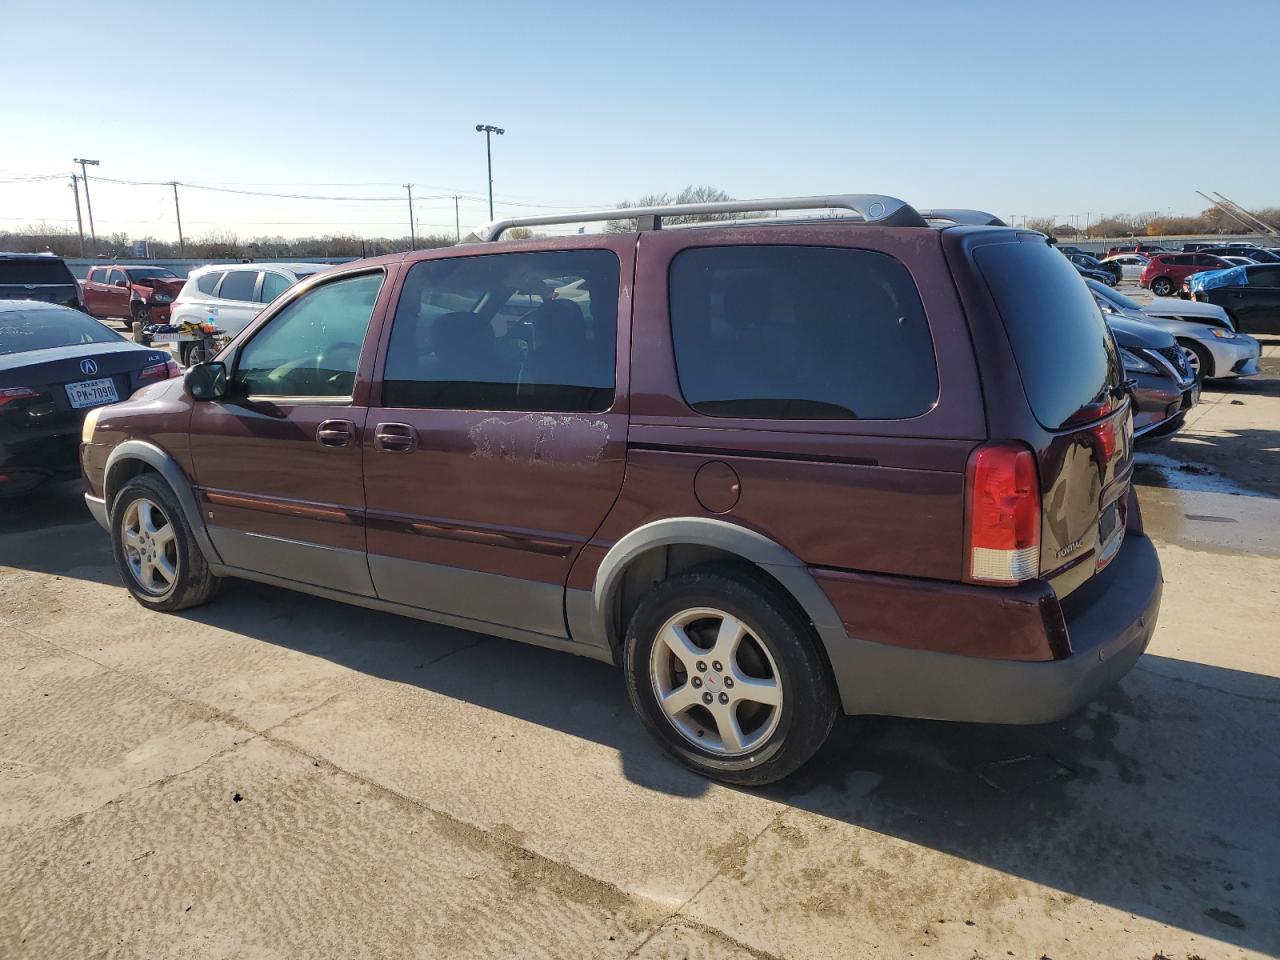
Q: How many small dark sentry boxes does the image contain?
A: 0